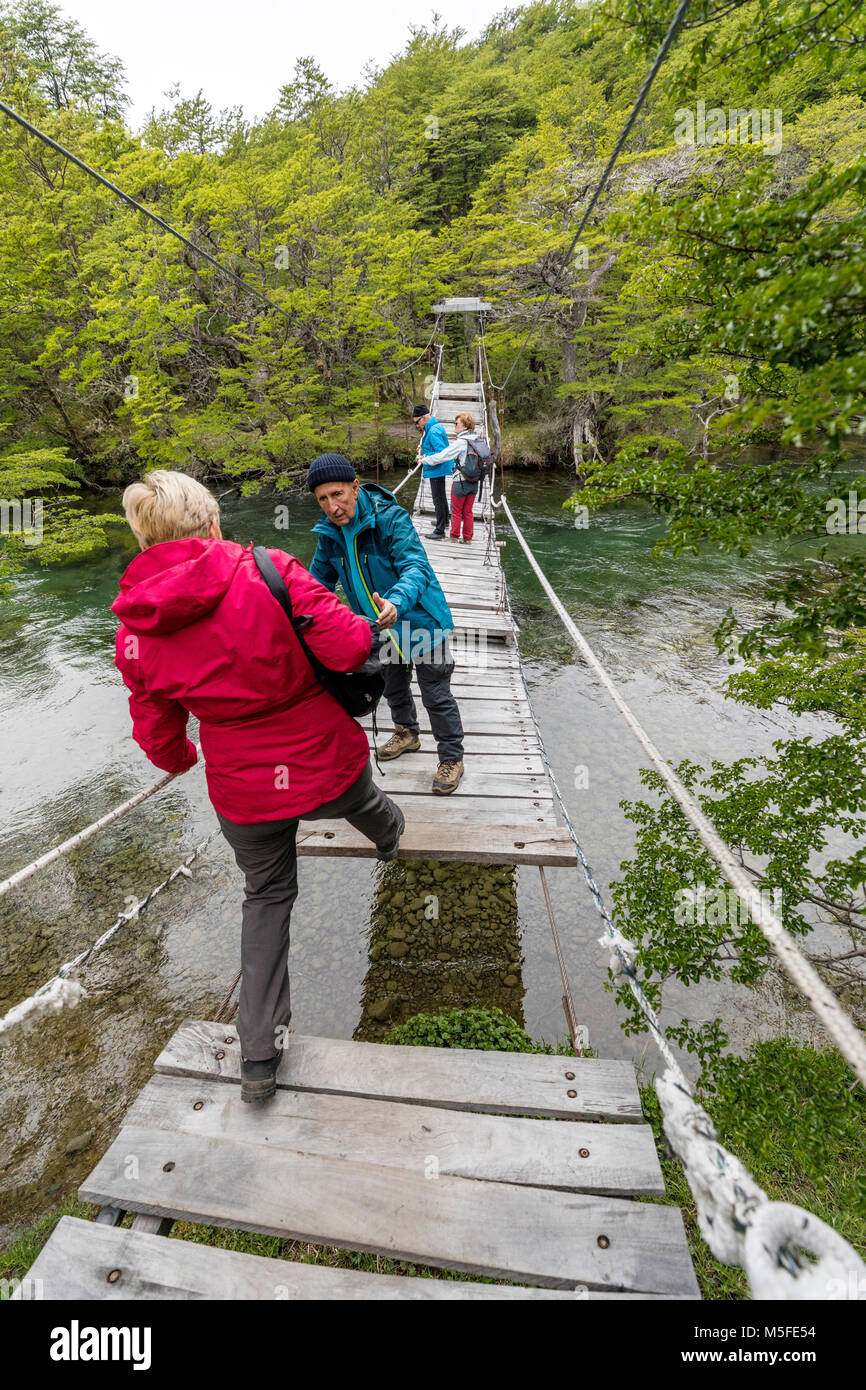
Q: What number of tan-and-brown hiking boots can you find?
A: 2